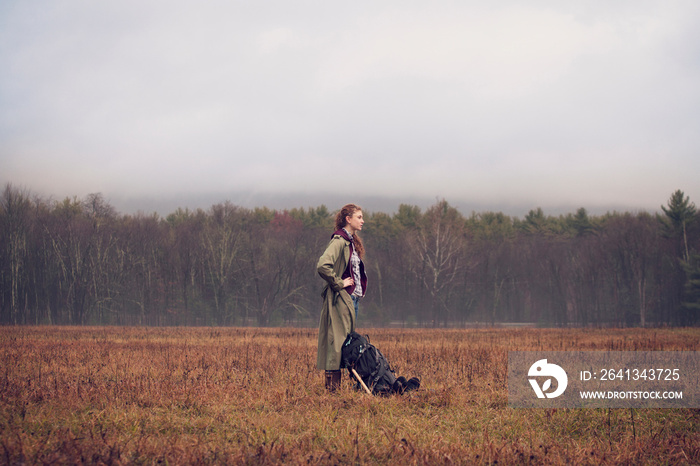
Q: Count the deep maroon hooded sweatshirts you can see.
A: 1